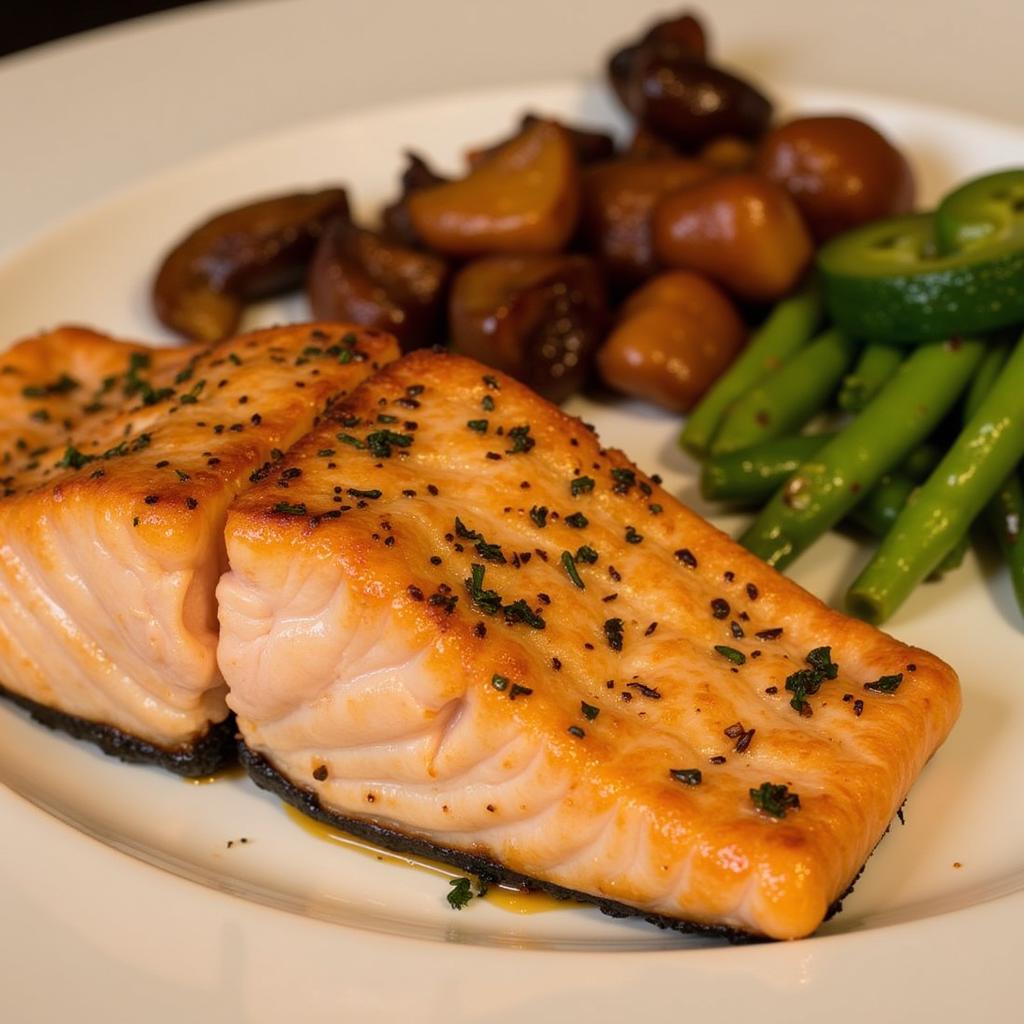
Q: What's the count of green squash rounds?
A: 2